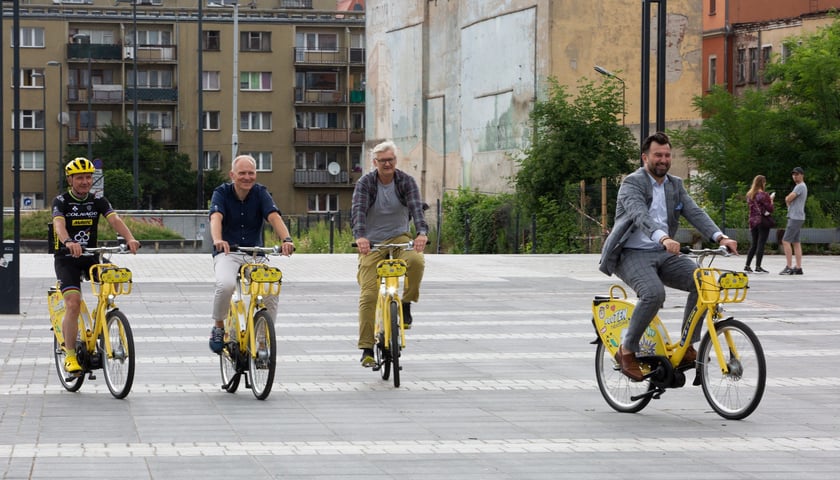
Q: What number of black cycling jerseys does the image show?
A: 1